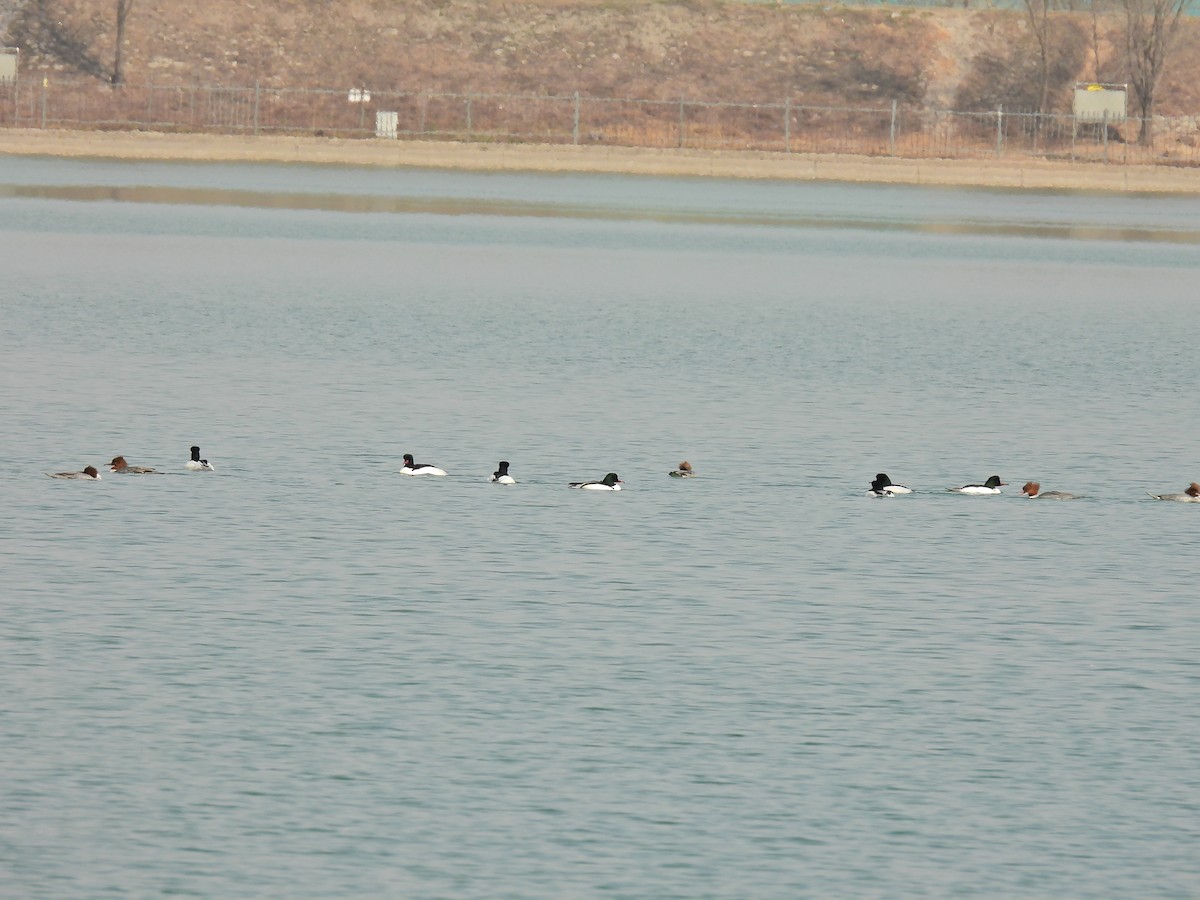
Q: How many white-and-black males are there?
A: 7